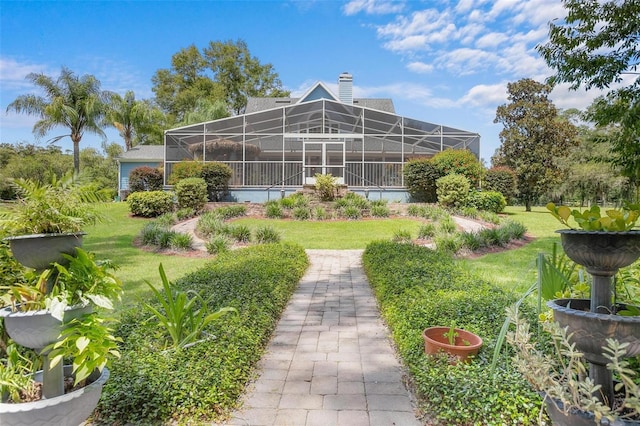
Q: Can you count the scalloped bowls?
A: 6